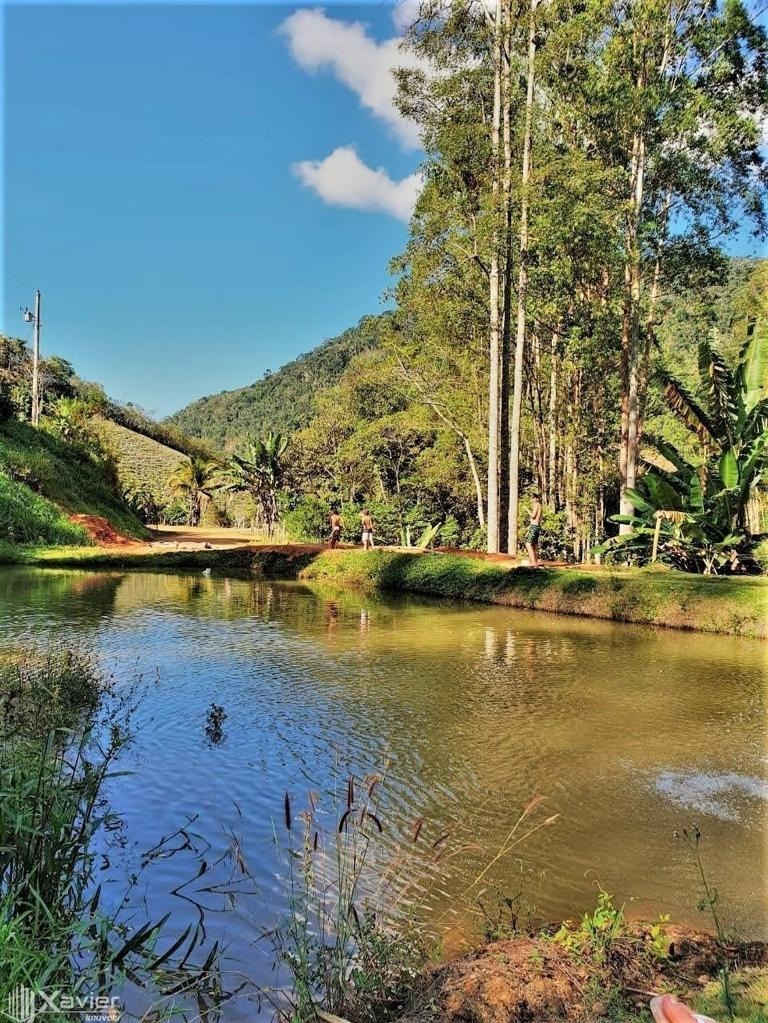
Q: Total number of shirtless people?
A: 3